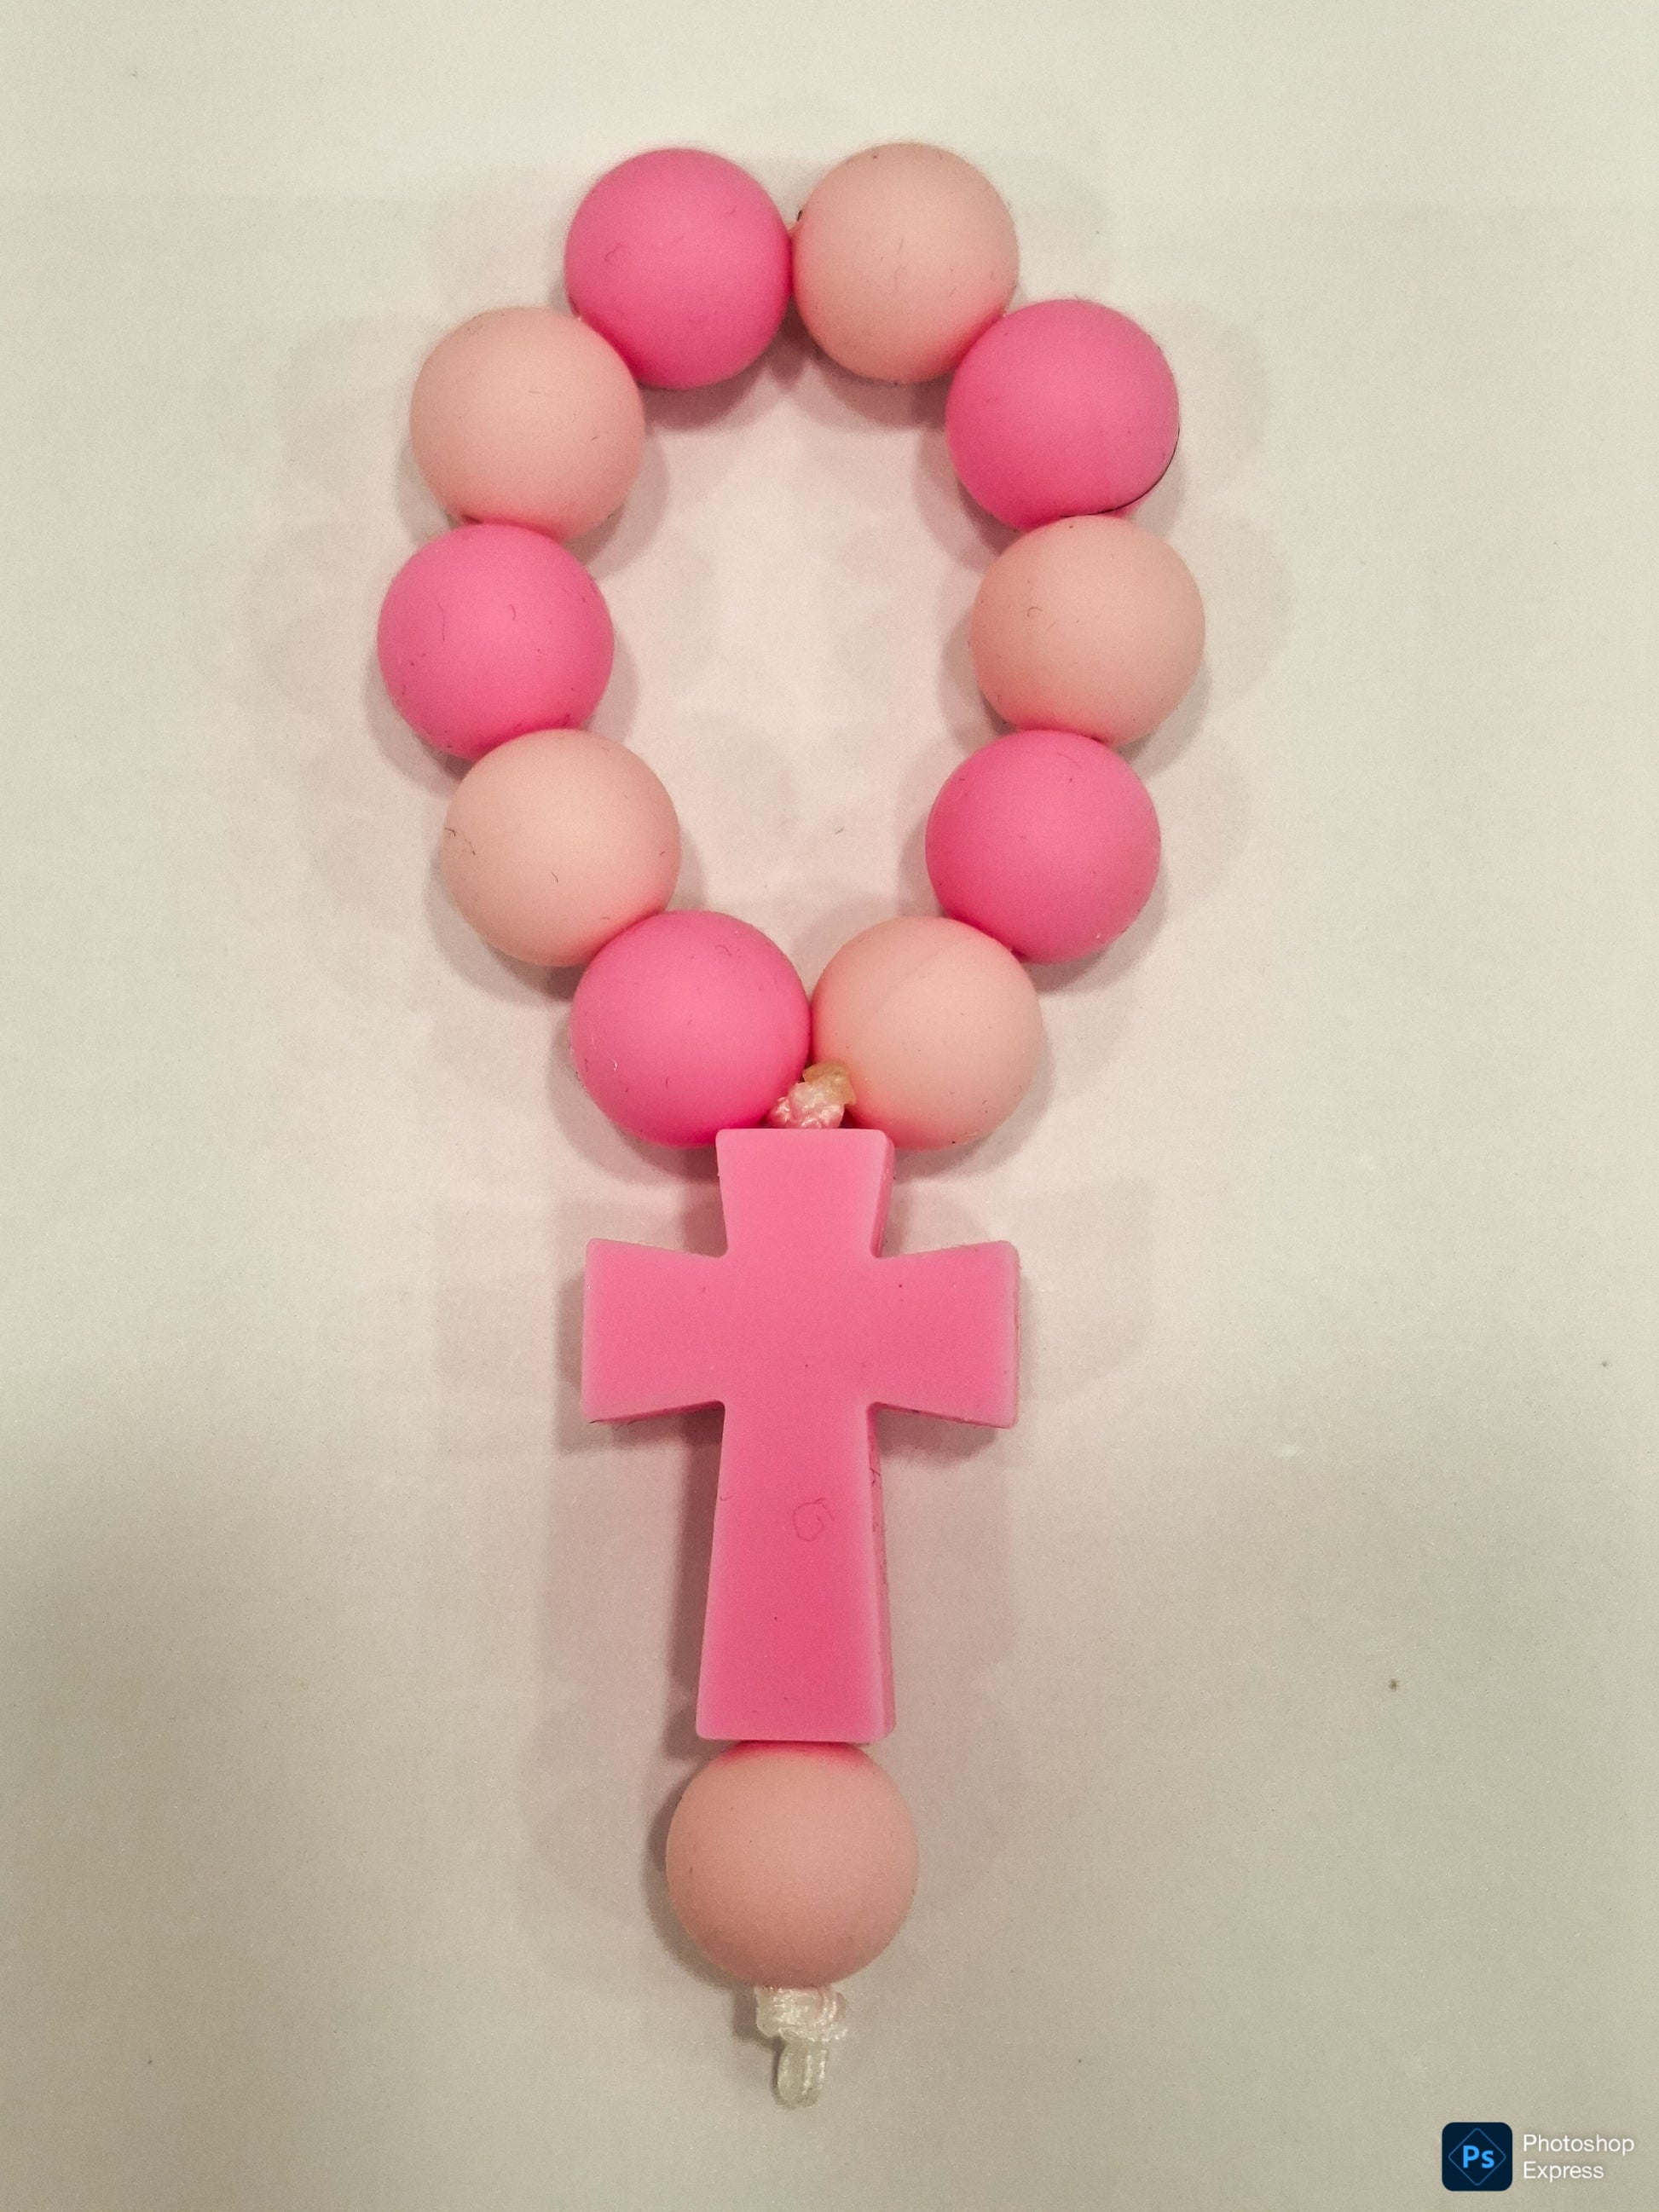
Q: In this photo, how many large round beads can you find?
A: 11